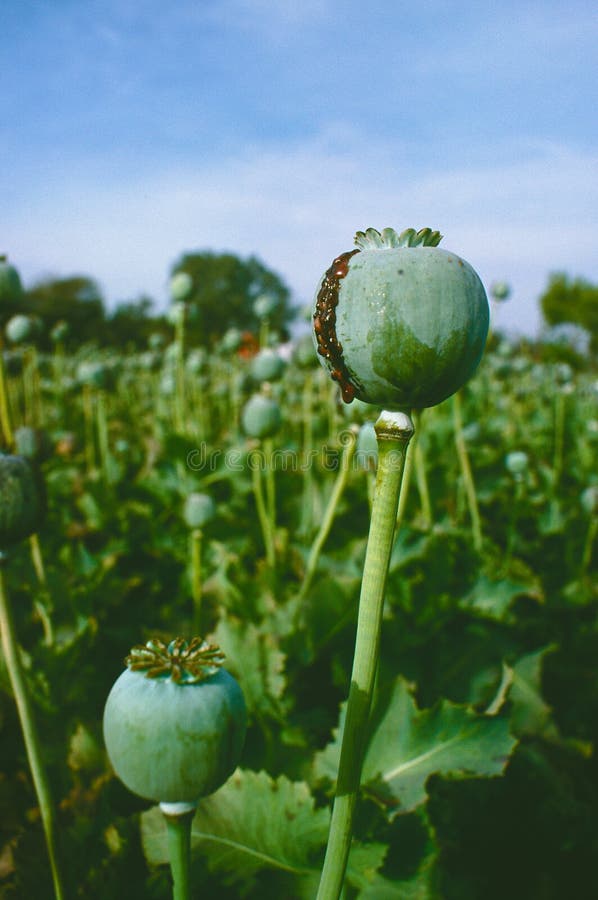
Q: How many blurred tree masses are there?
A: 3